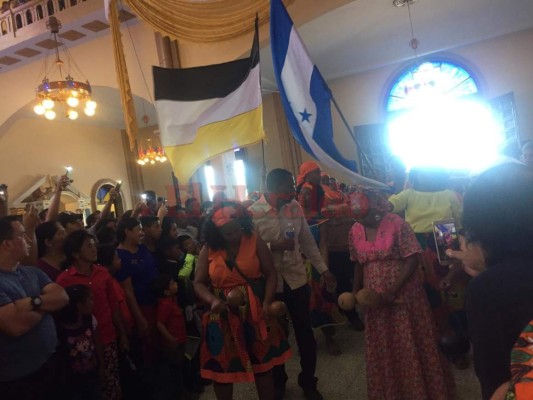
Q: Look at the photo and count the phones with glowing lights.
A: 4